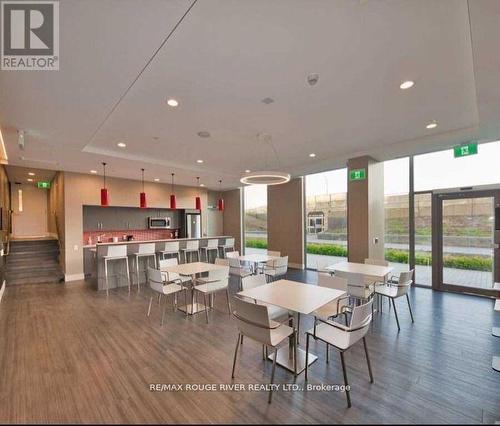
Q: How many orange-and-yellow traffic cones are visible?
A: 0